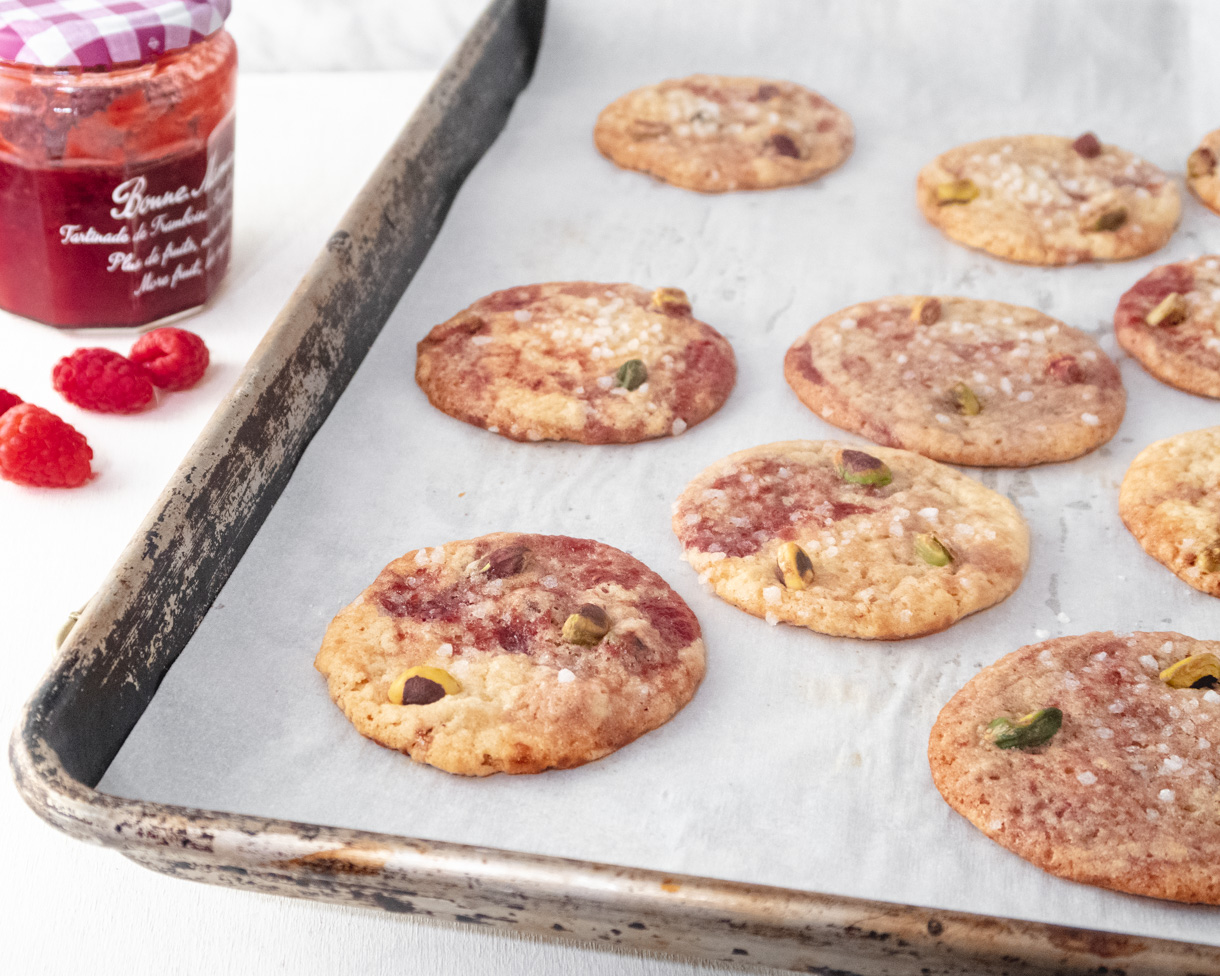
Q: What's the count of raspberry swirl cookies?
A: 10